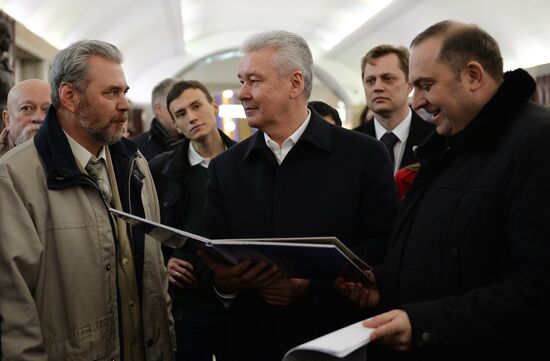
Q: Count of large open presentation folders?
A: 1